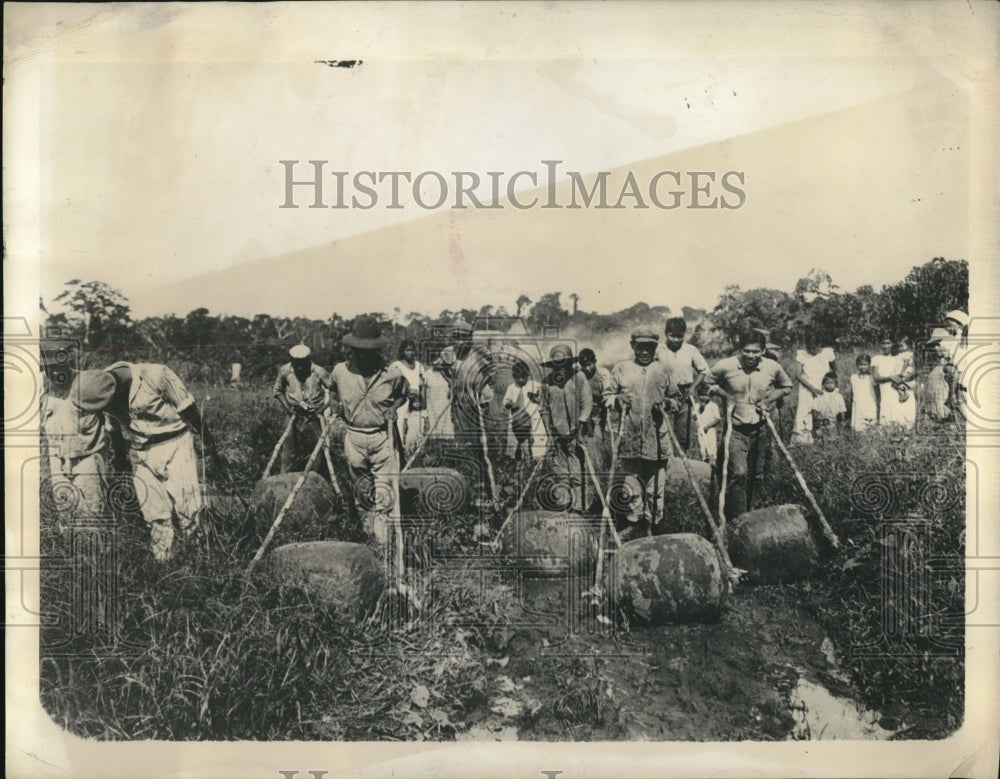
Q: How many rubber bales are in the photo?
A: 7